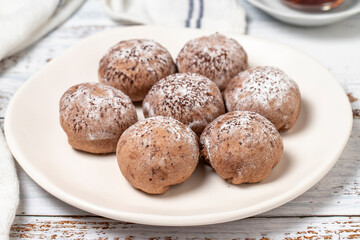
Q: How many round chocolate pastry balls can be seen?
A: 7